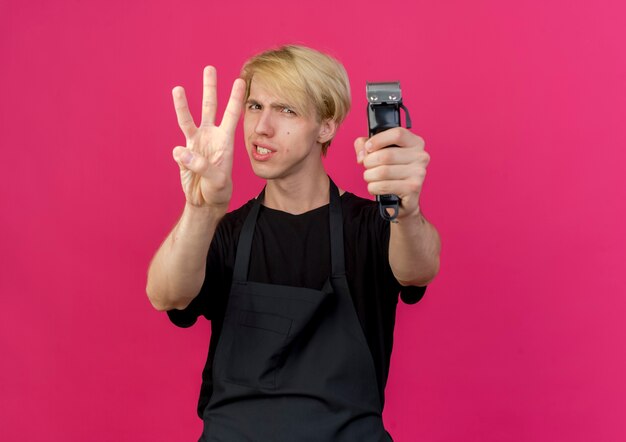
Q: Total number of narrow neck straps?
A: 2